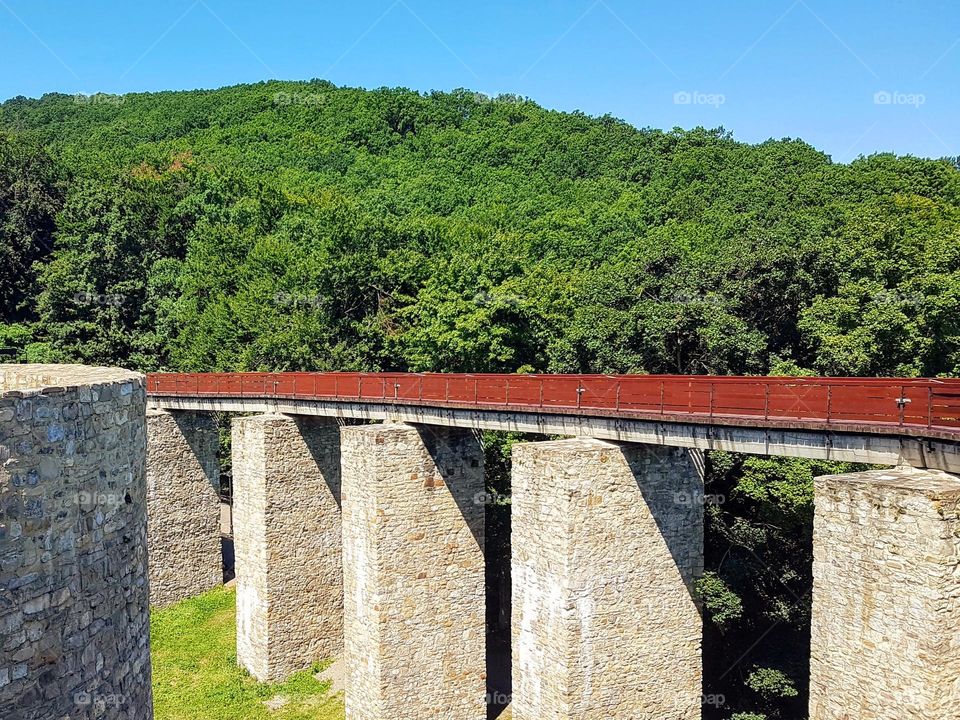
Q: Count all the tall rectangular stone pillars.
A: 5